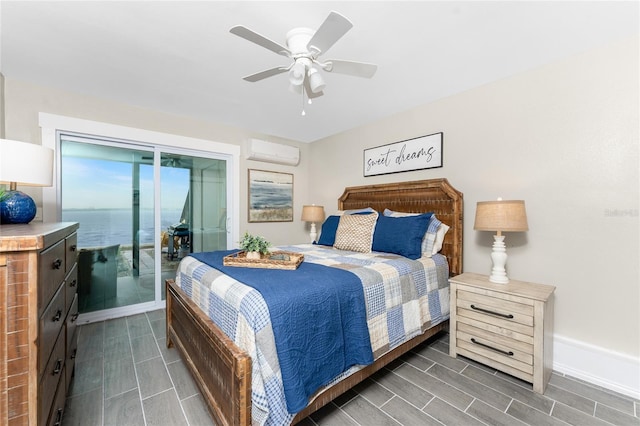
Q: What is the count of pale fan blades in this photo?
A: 5